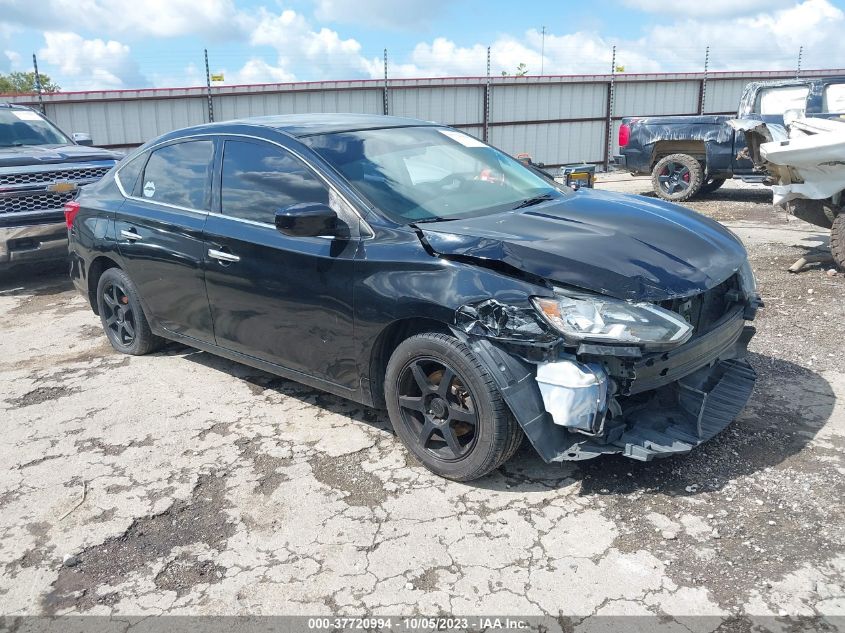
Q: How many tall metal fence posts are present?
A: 7